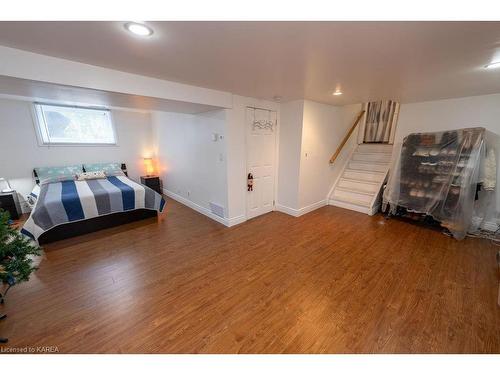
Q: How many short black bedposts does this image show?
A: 2